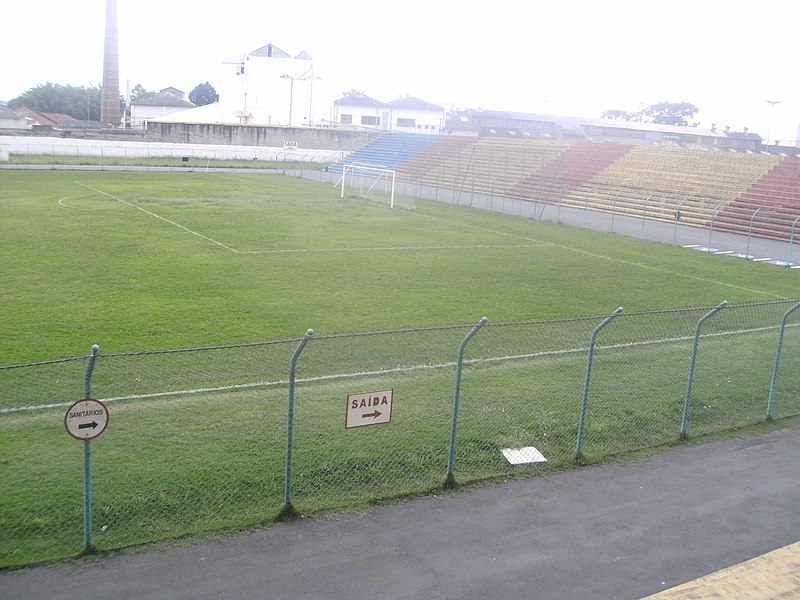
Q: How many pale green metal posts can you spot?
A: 6